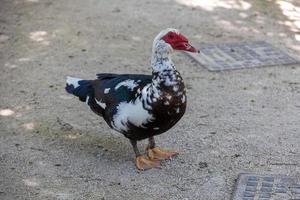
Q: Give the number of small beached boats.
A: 0